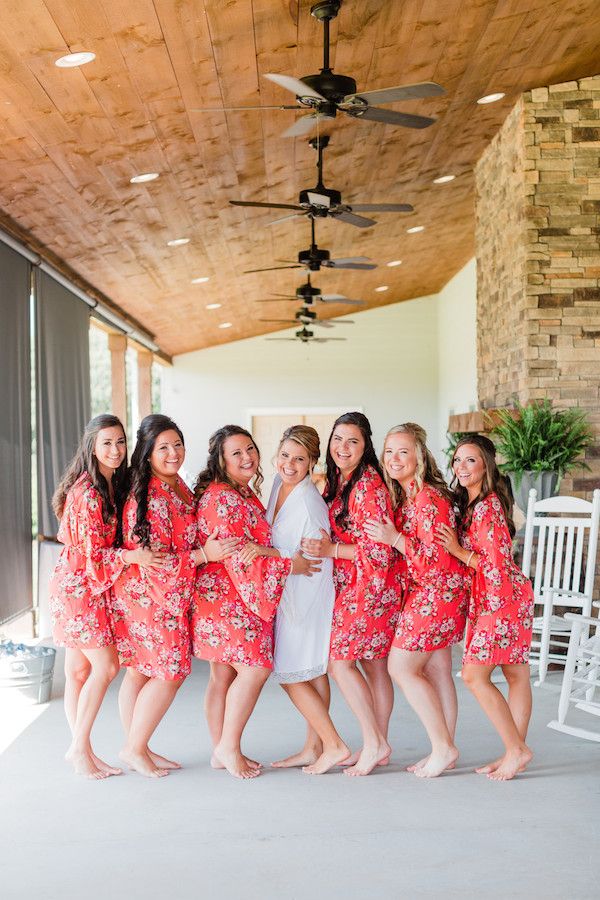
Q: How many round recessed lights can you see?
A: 11